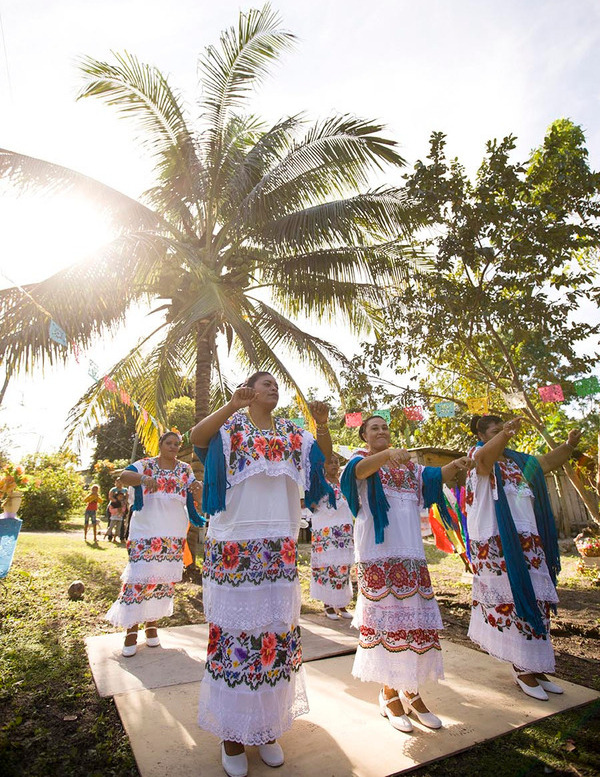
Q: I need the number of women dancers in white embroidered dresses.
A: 5